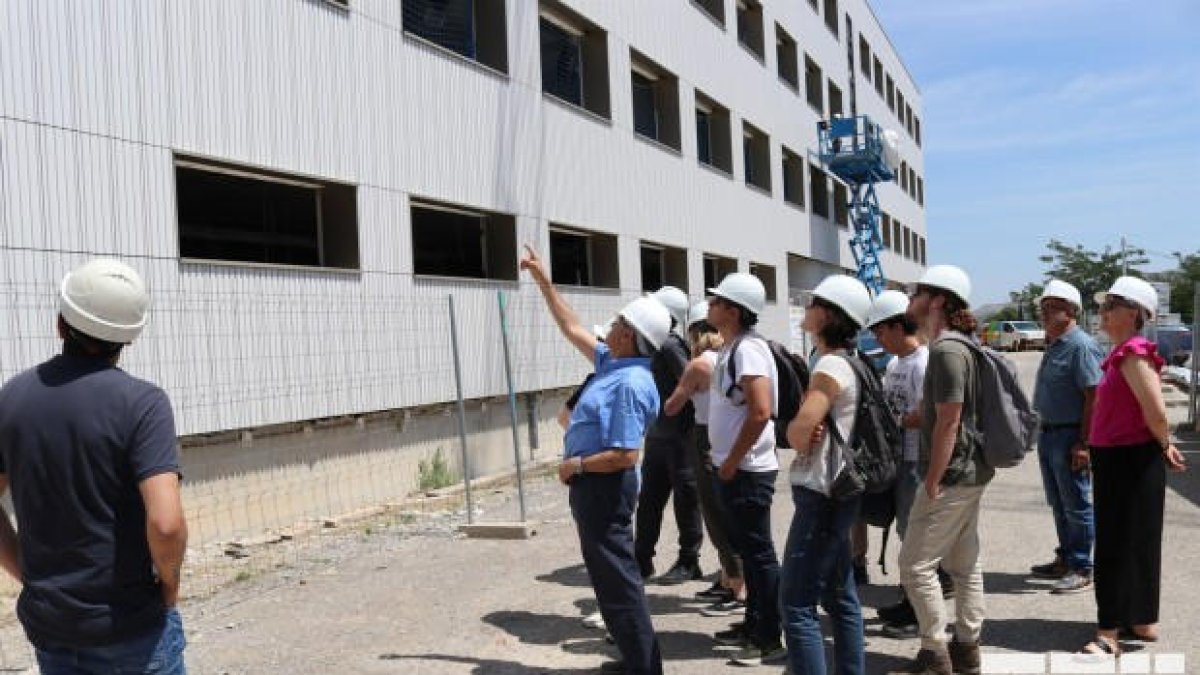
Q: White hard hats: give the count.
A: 11